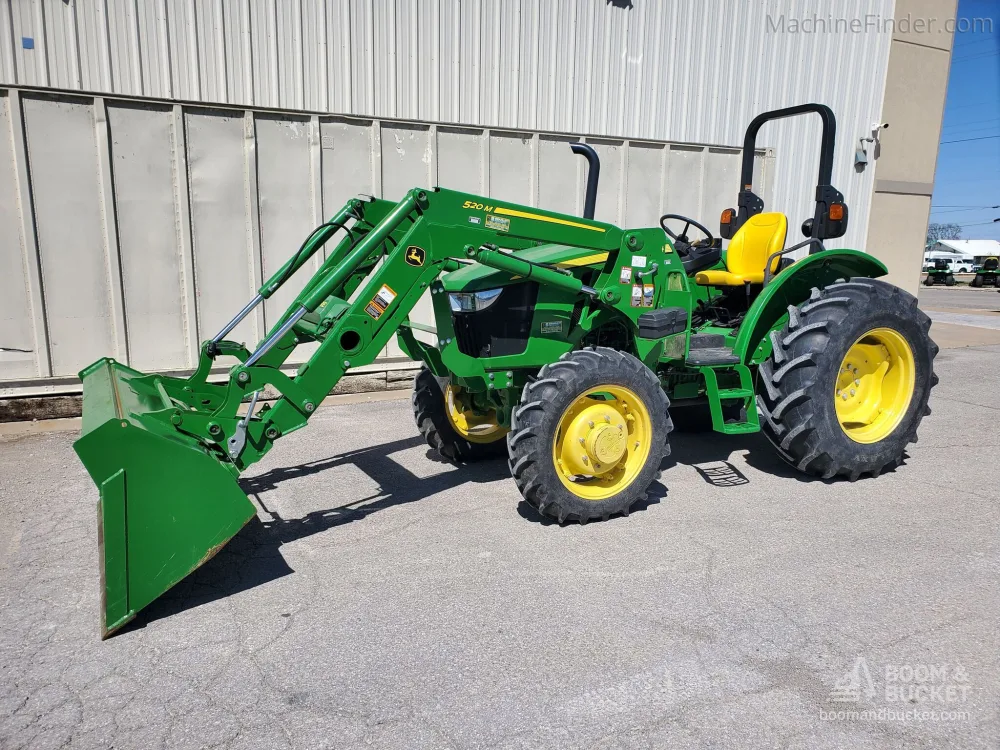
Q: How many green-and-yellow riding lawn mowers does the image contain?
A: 2